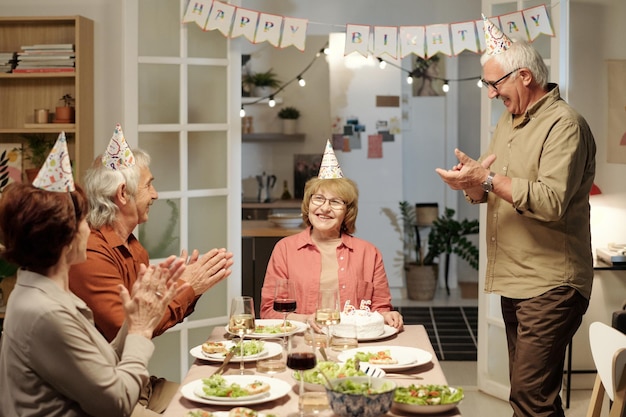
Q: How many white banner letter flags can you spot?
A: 13